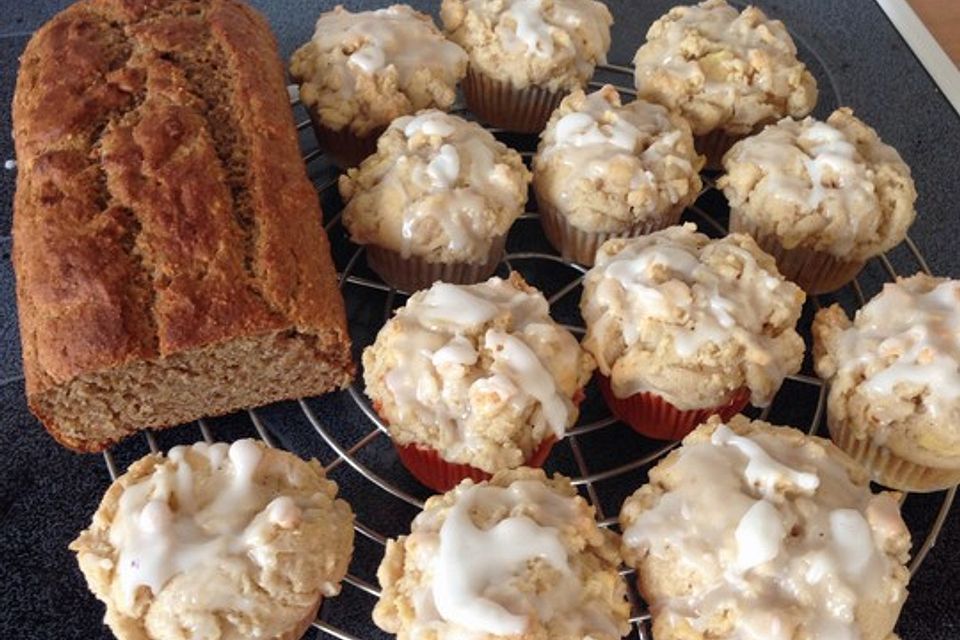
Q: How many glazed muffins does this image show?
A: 12